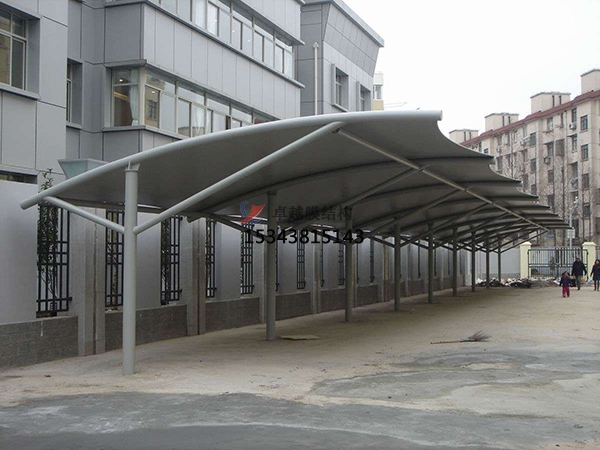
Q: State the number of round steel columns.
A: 9